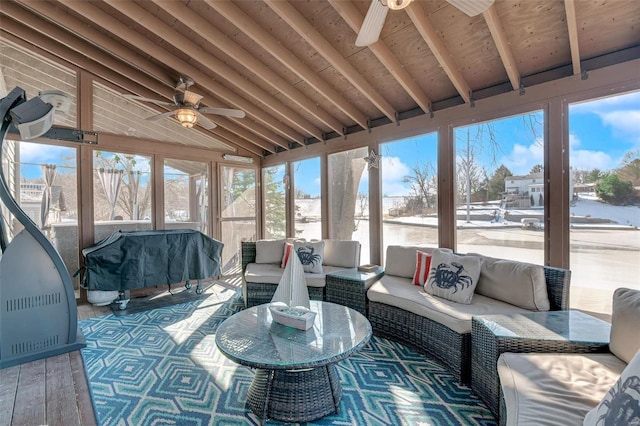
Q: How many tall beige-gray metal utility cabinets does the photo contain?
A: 0